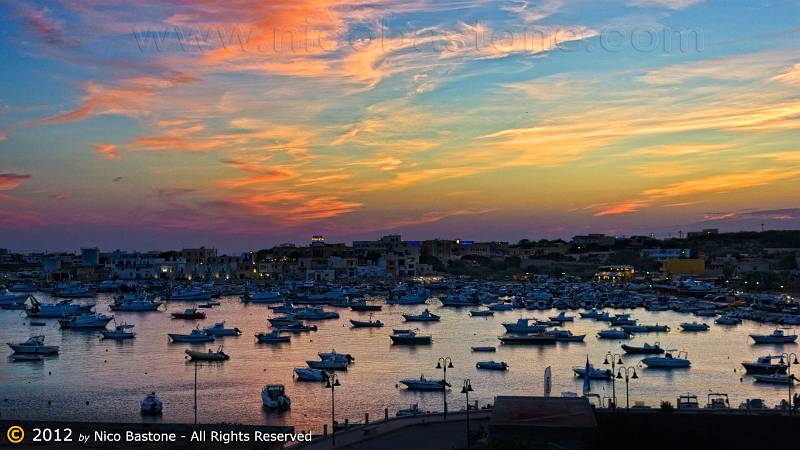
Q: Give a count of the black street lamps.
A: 6